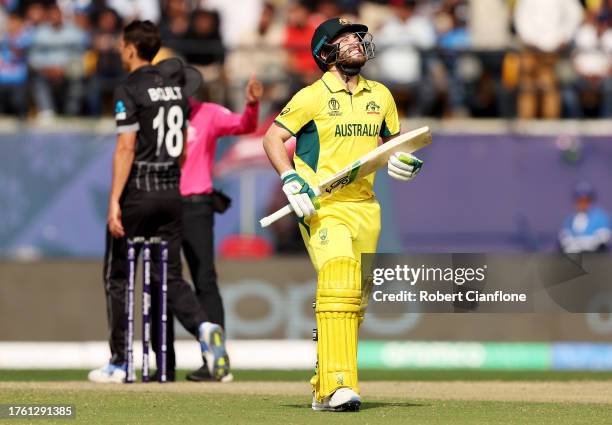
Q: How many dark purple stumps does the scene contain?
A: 3